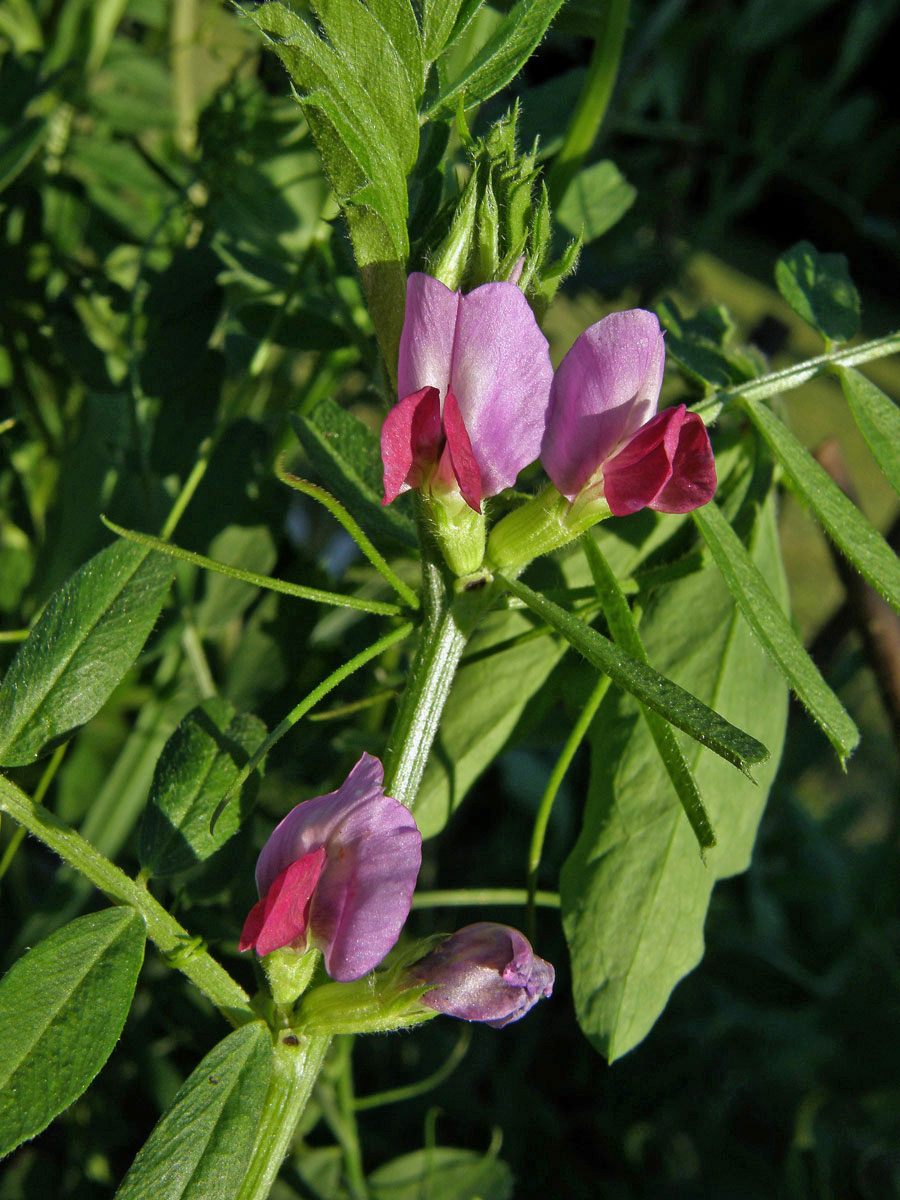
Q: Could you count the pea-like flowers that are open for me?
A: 3